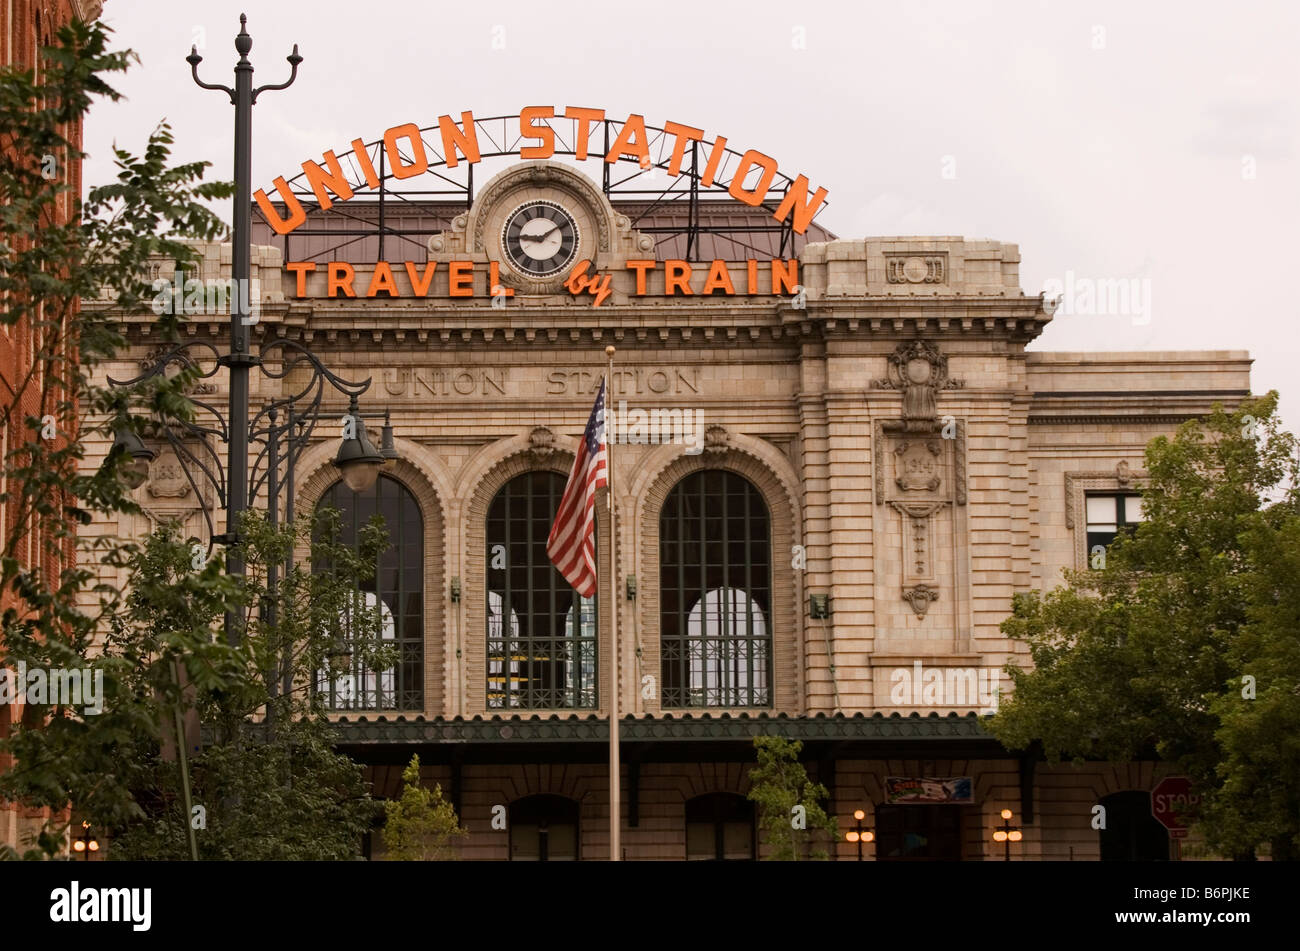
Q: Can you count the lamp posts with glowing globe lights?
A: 3